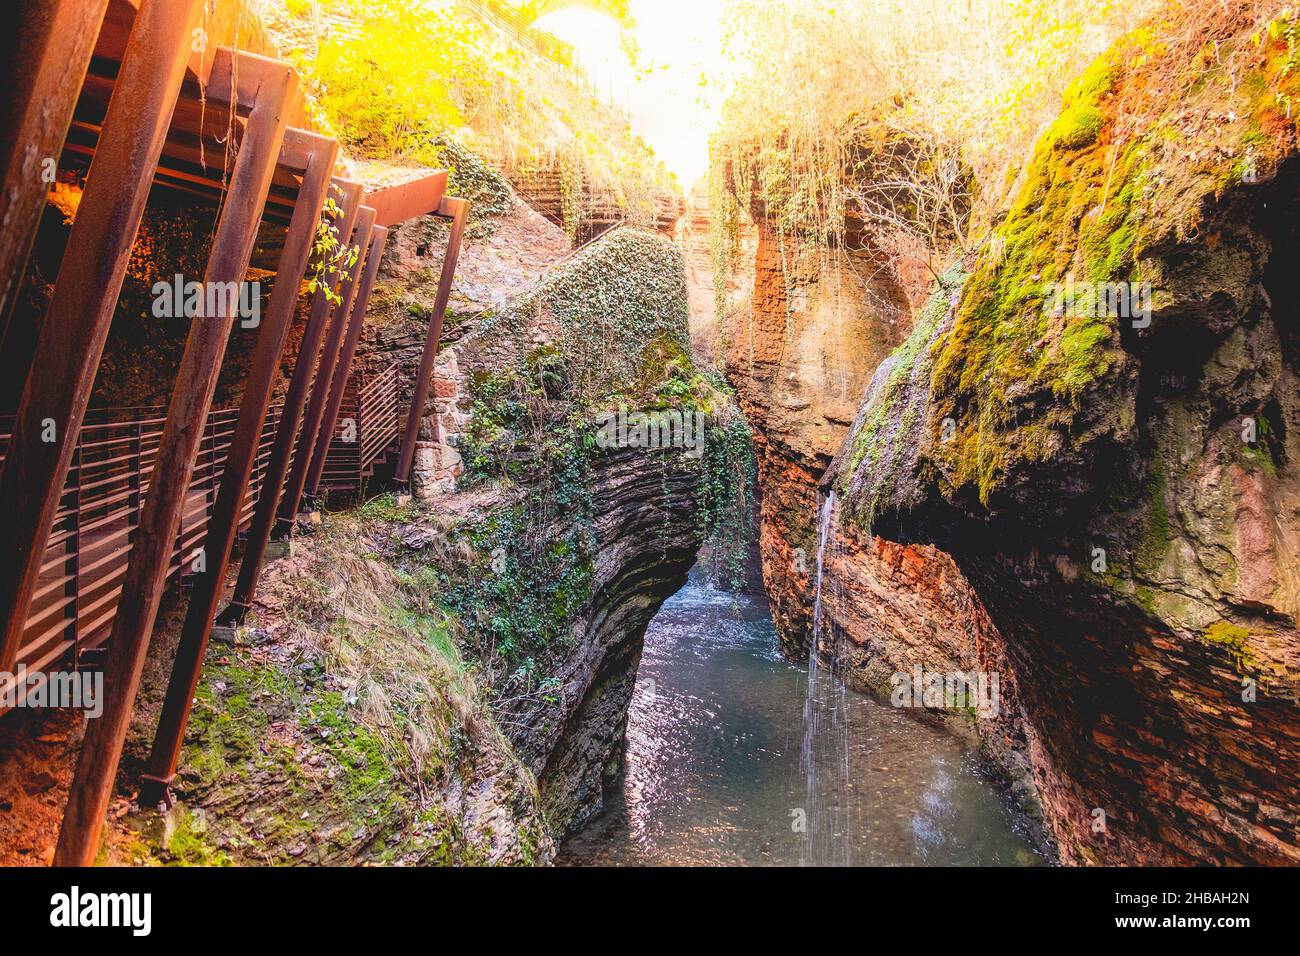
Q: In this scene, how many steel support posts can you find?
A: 8